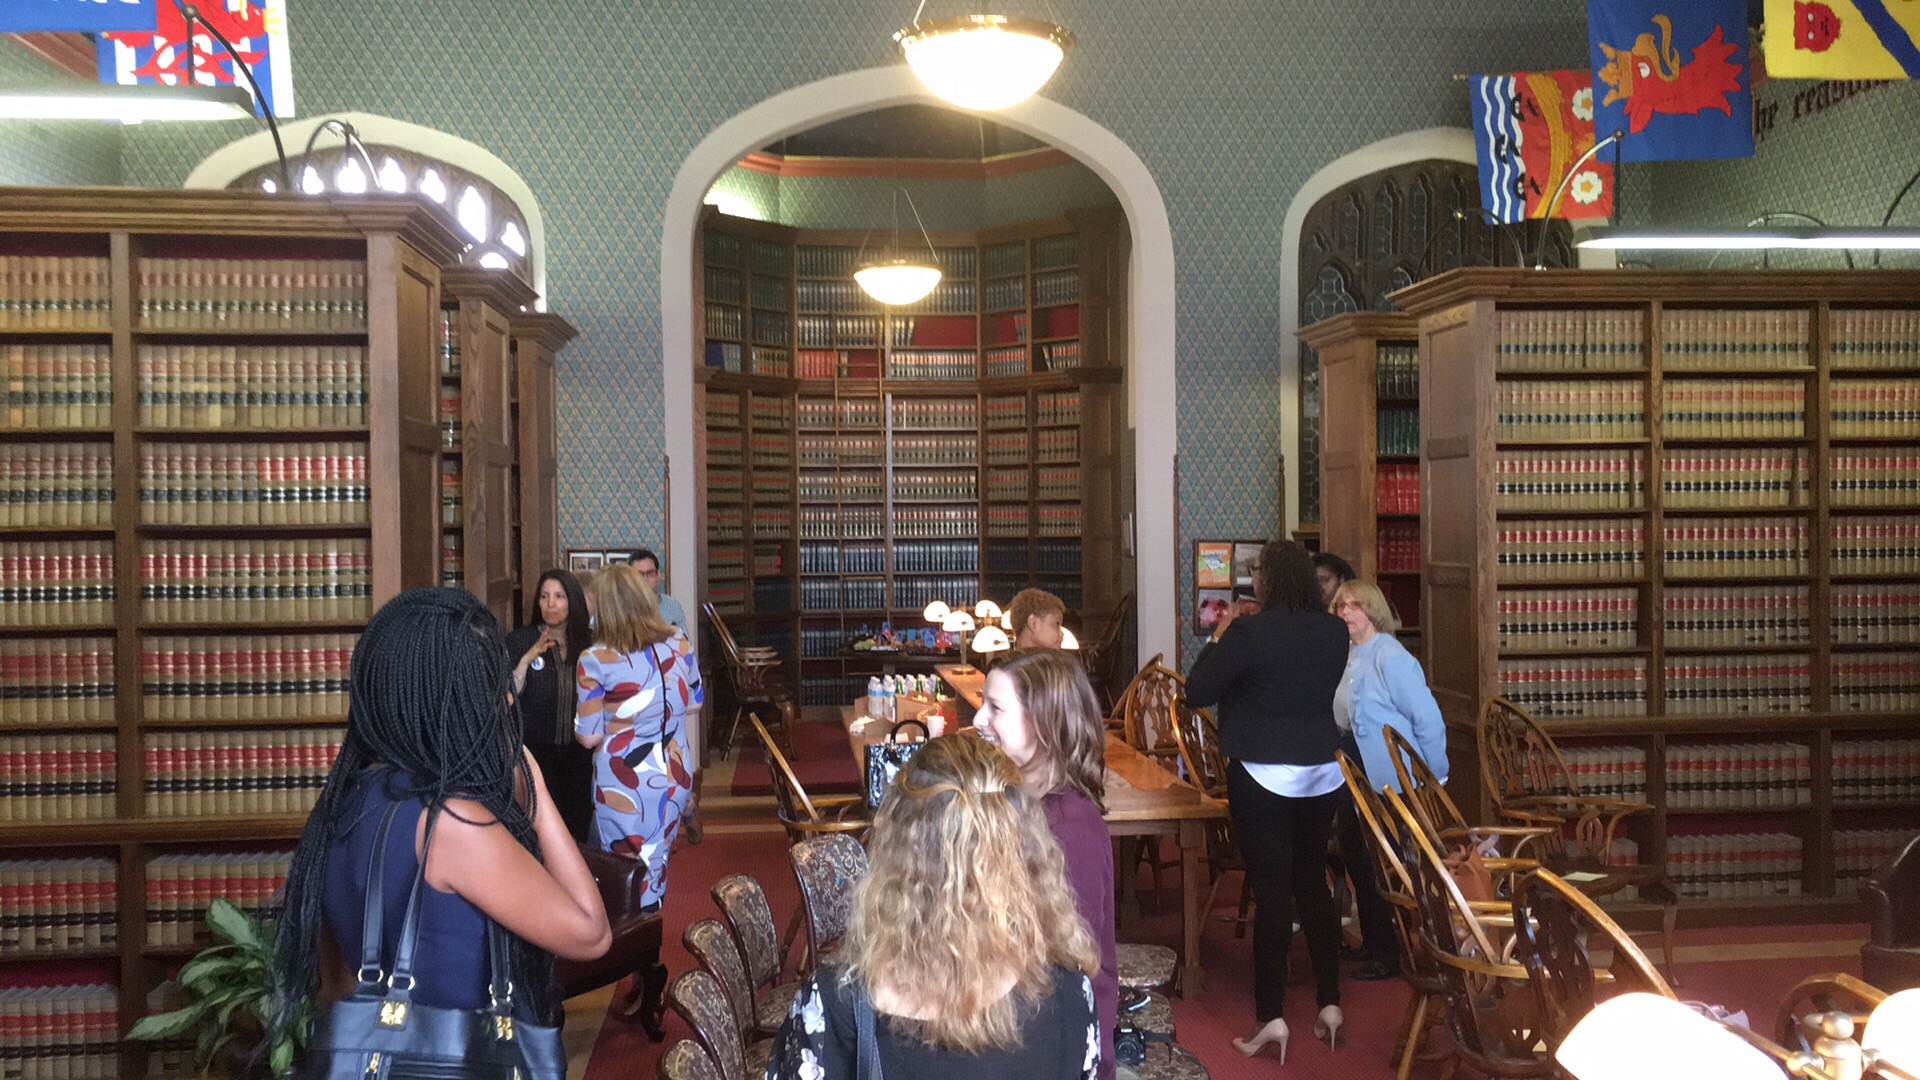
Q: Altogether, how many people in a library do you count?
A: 11